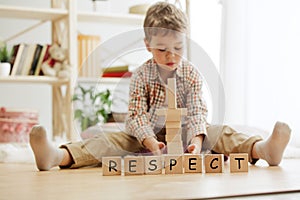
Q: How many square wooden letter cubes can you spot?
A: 7